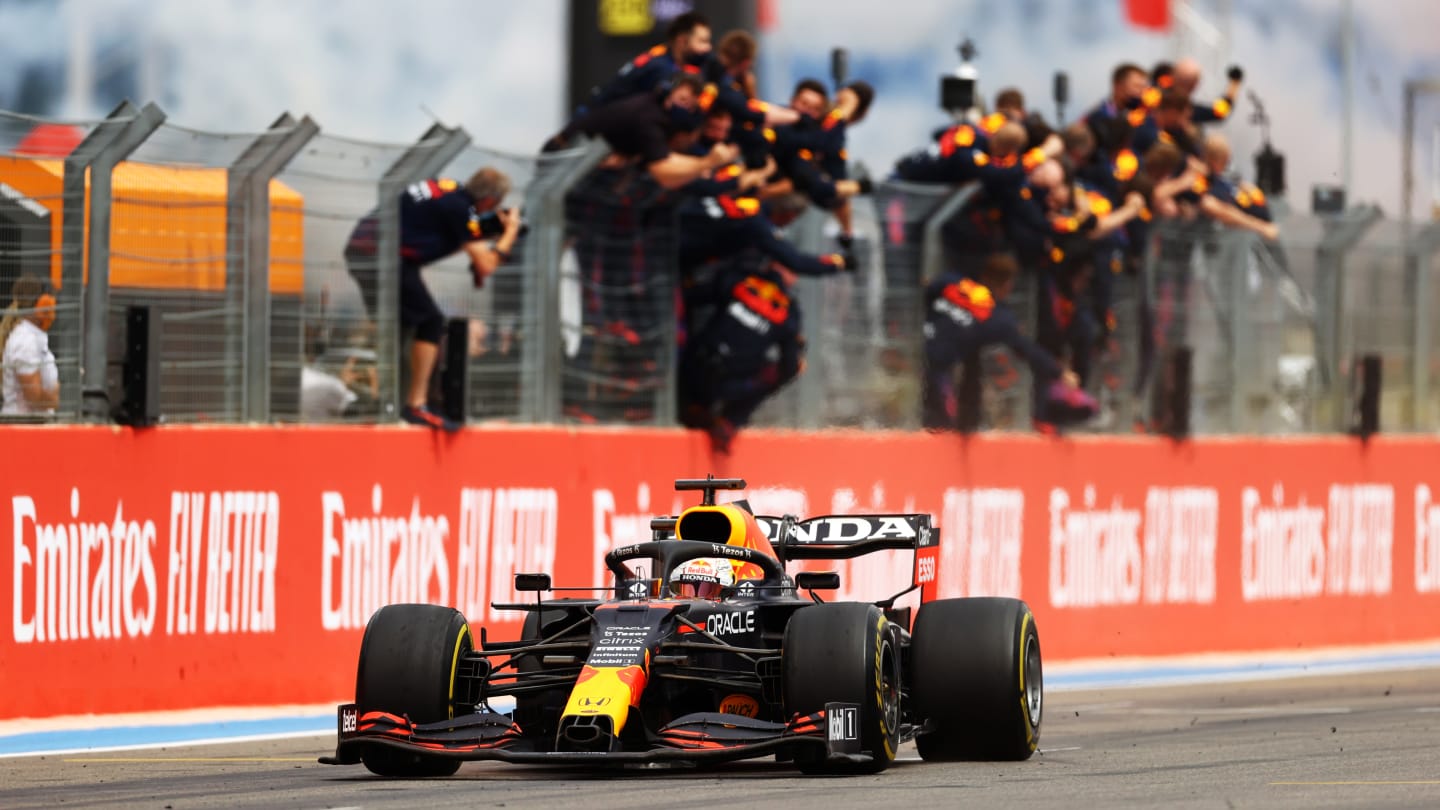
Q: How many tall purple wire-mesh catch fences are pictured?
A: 0